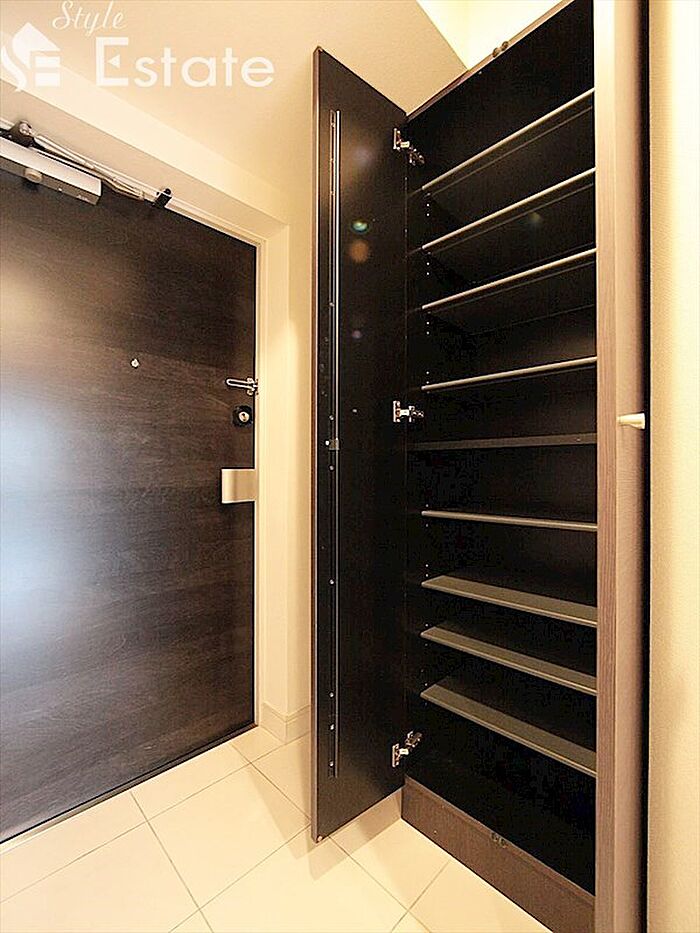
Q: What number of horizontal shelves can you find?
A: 9